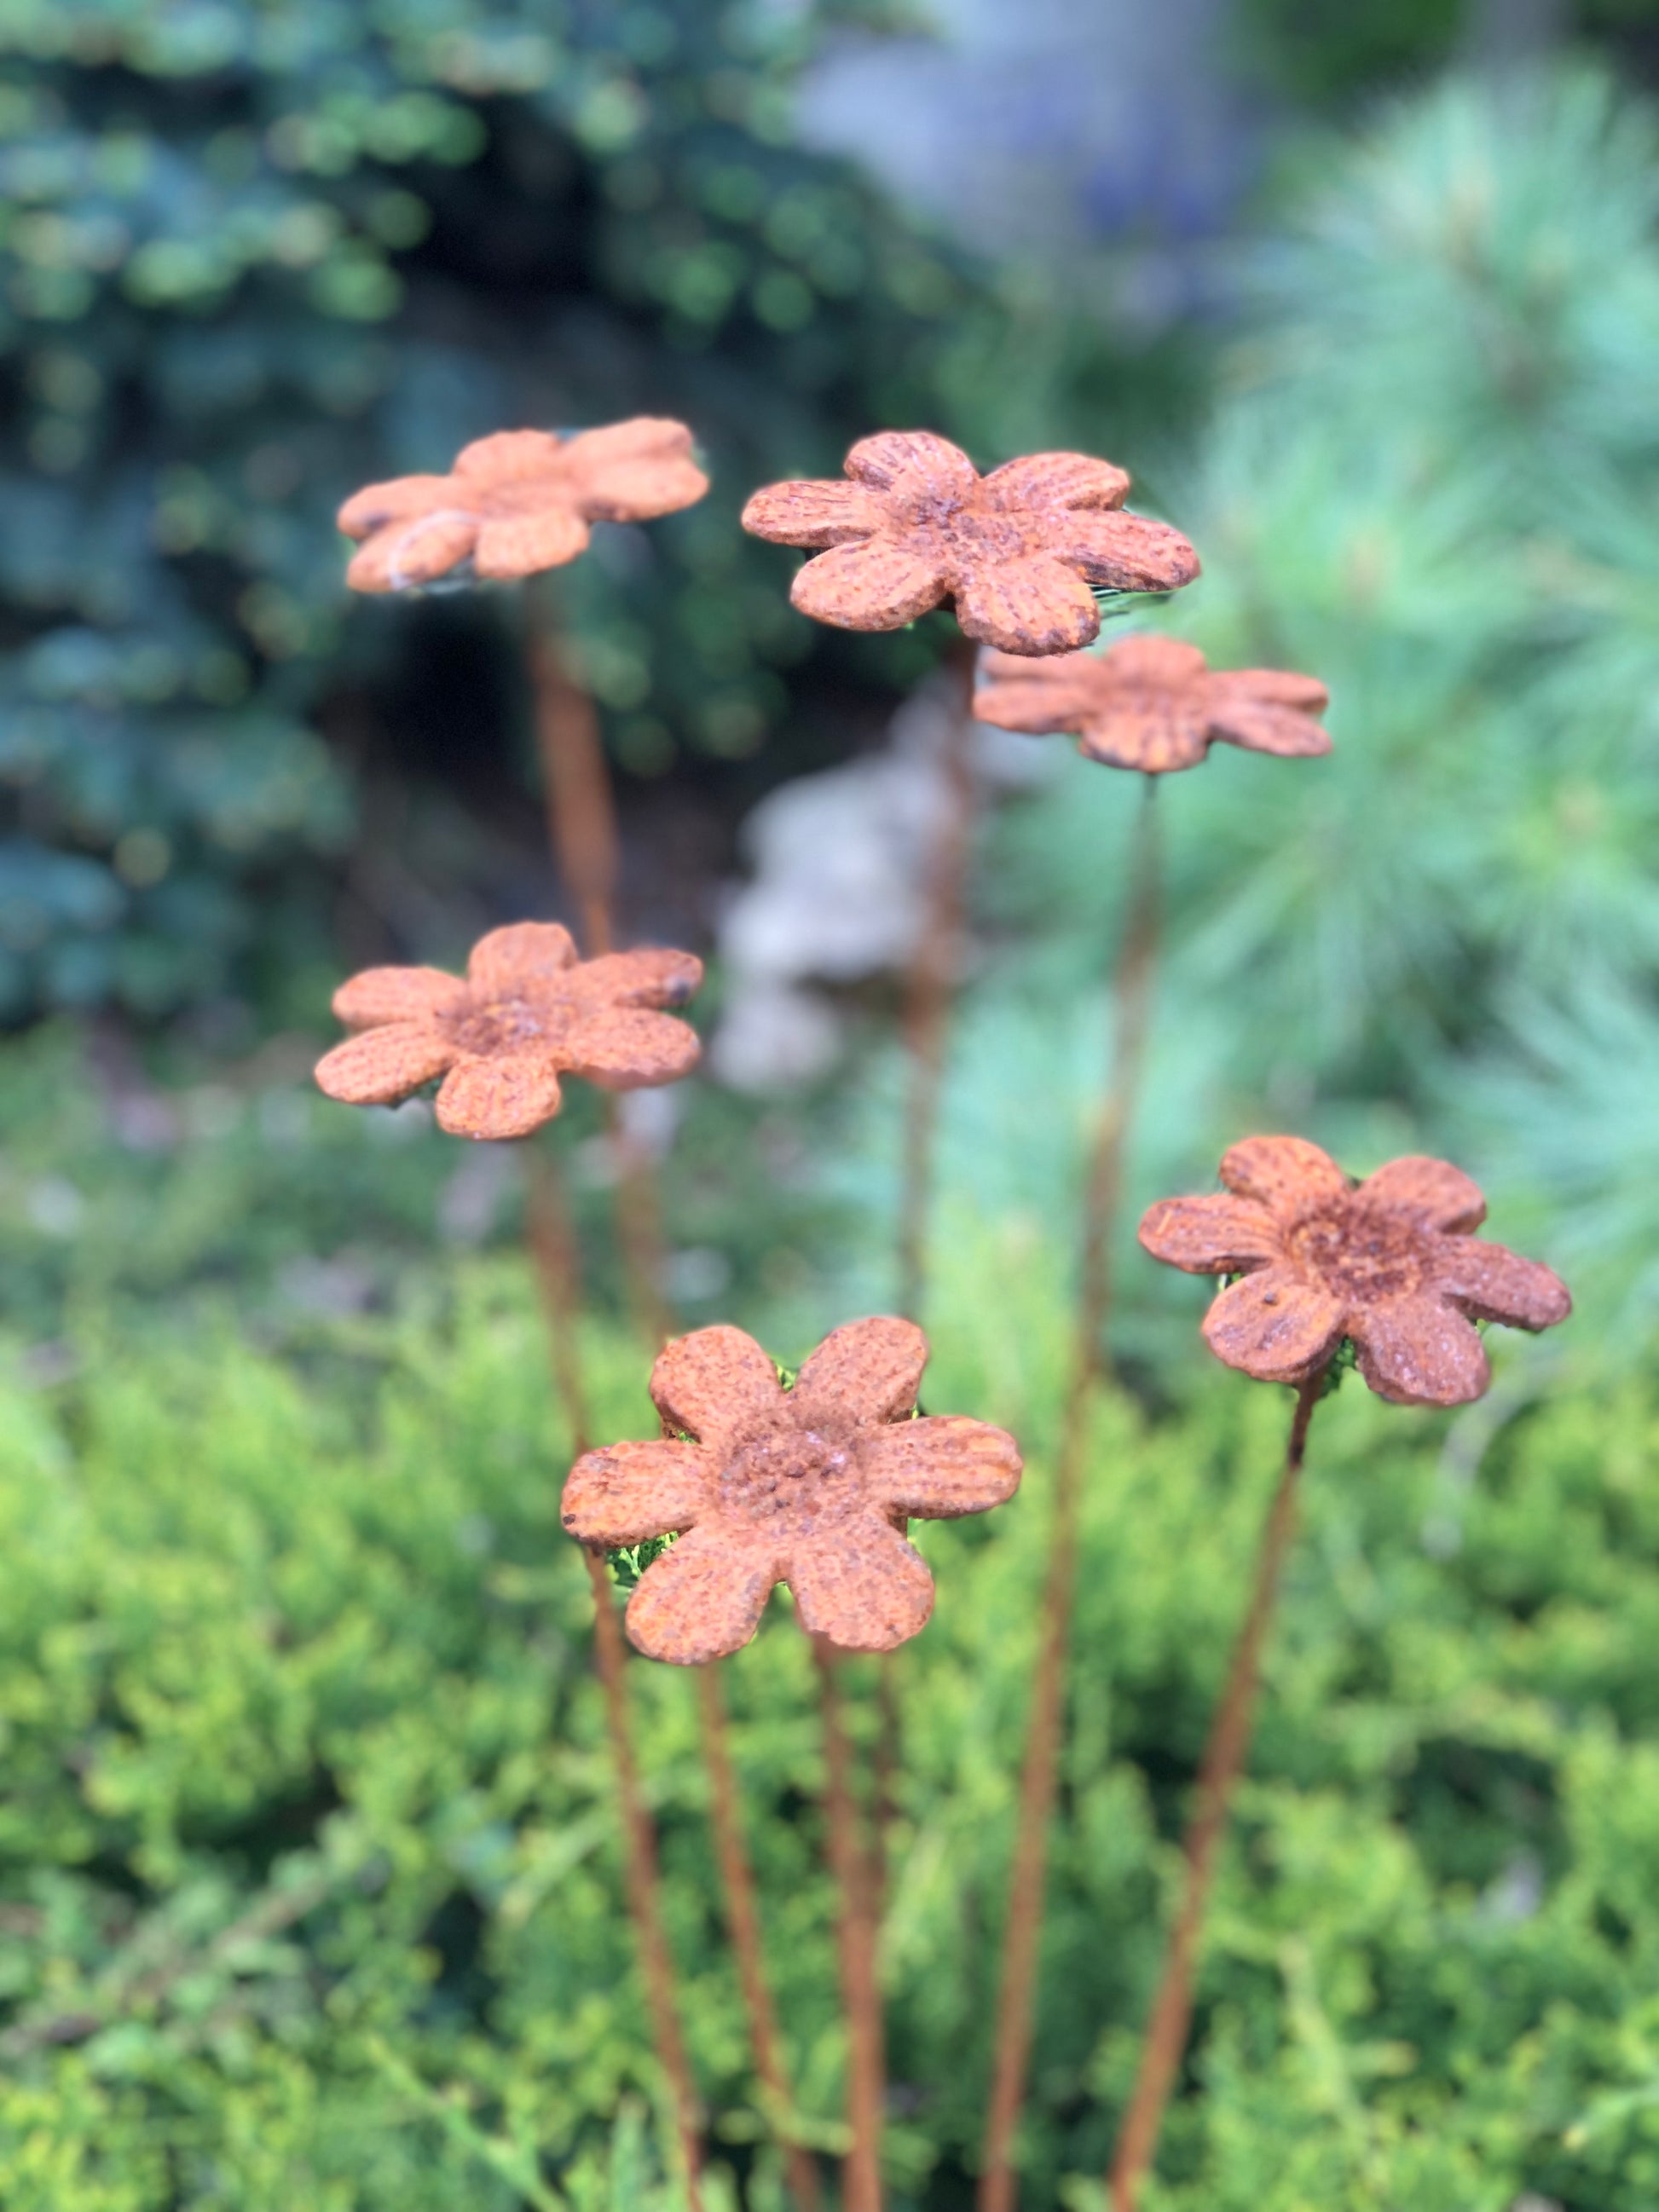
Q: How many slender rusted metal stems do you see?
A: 6